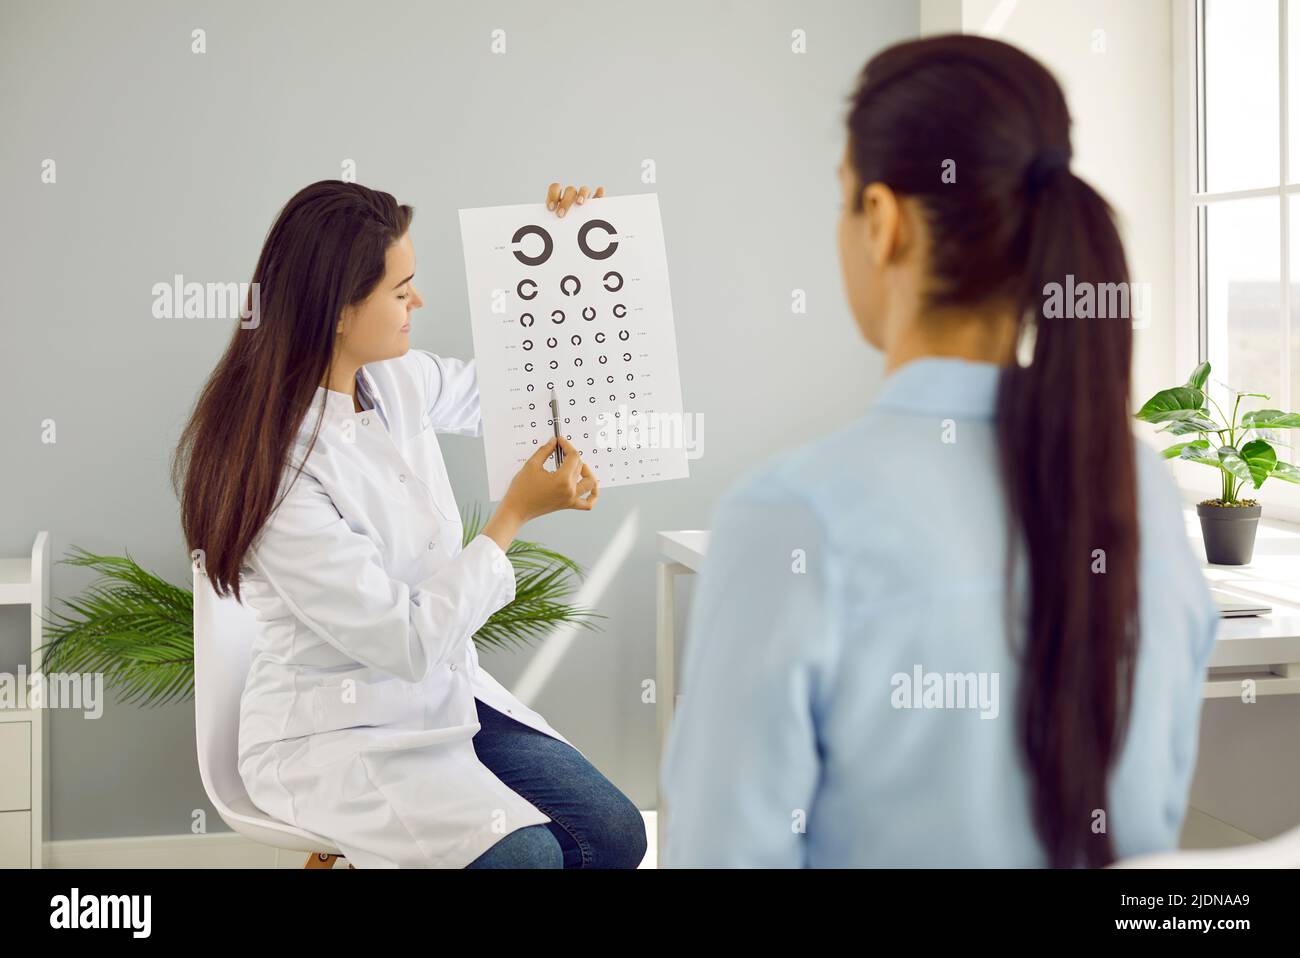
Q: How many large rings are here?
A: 2